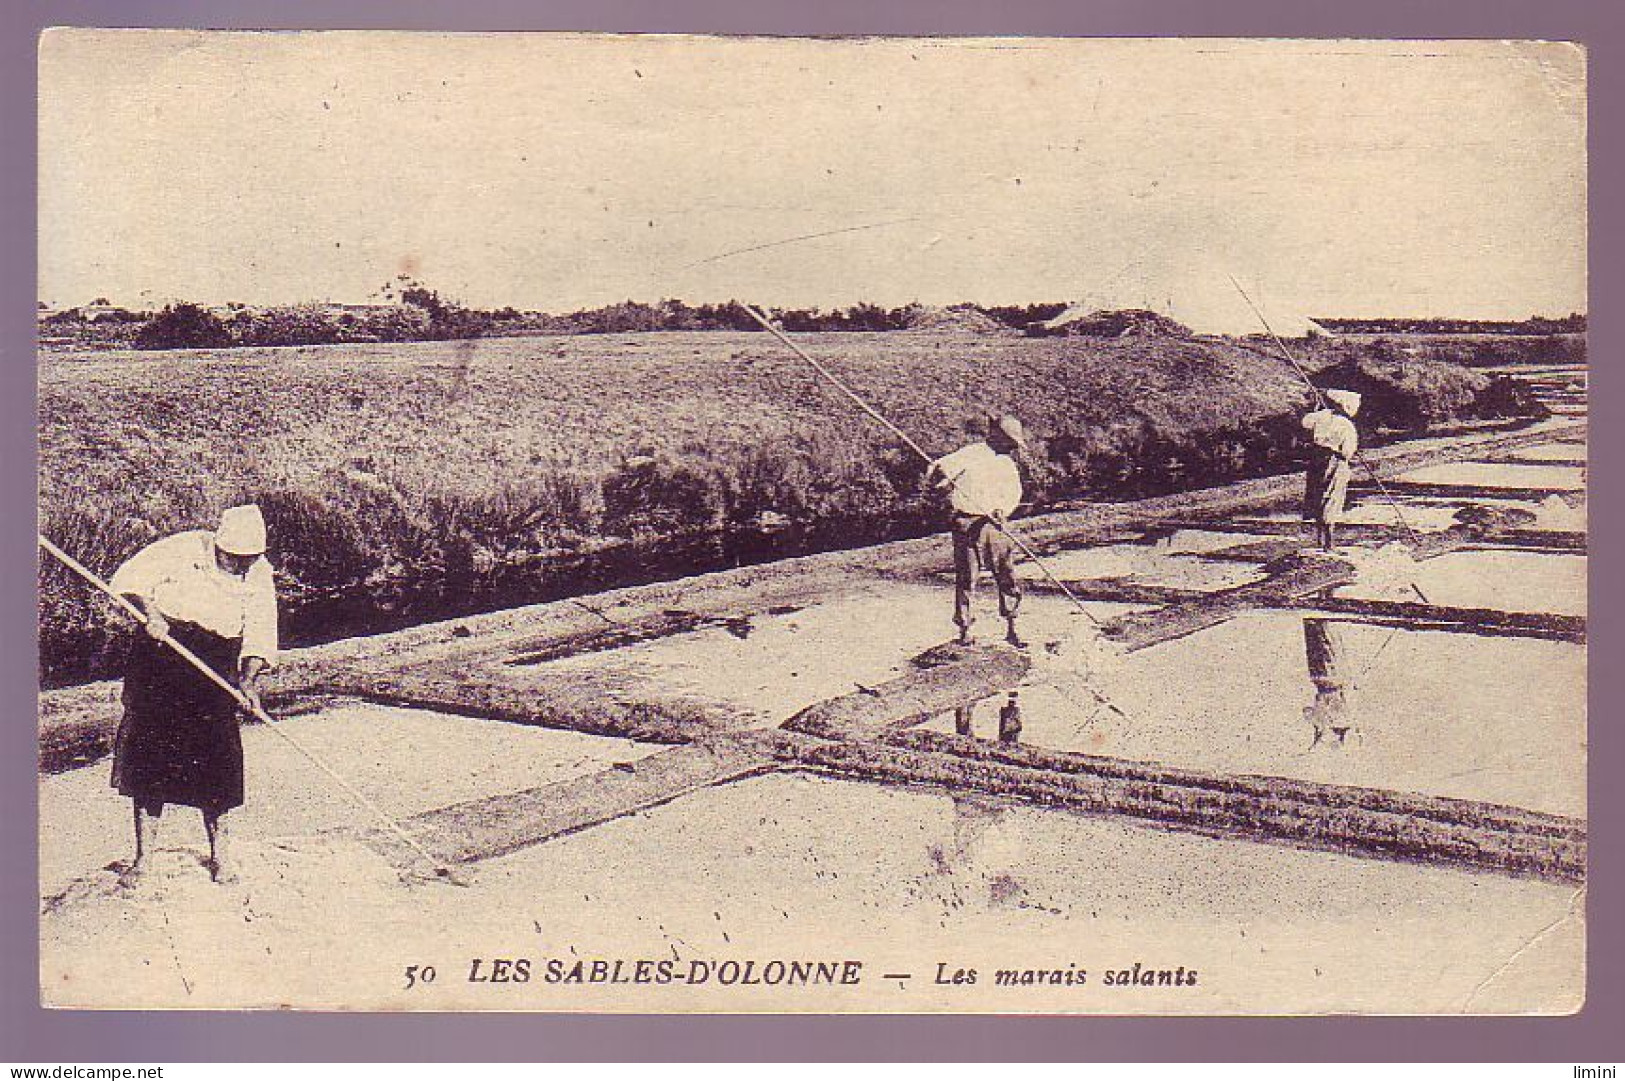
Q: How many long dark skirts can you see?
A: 1